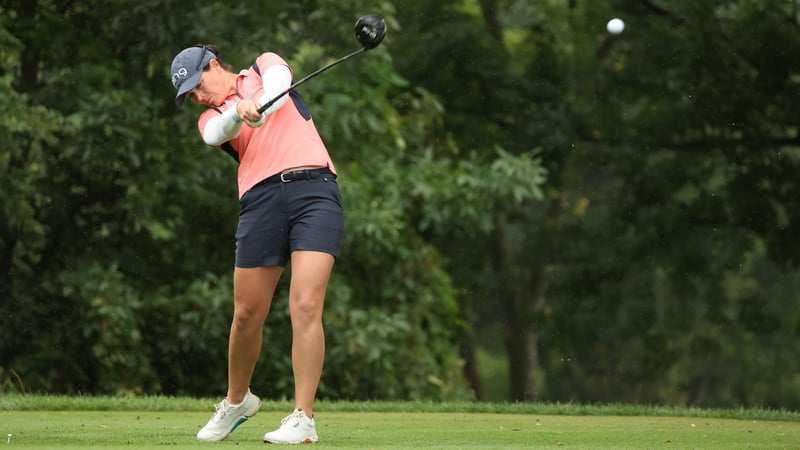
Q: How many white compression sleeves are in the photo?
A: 2